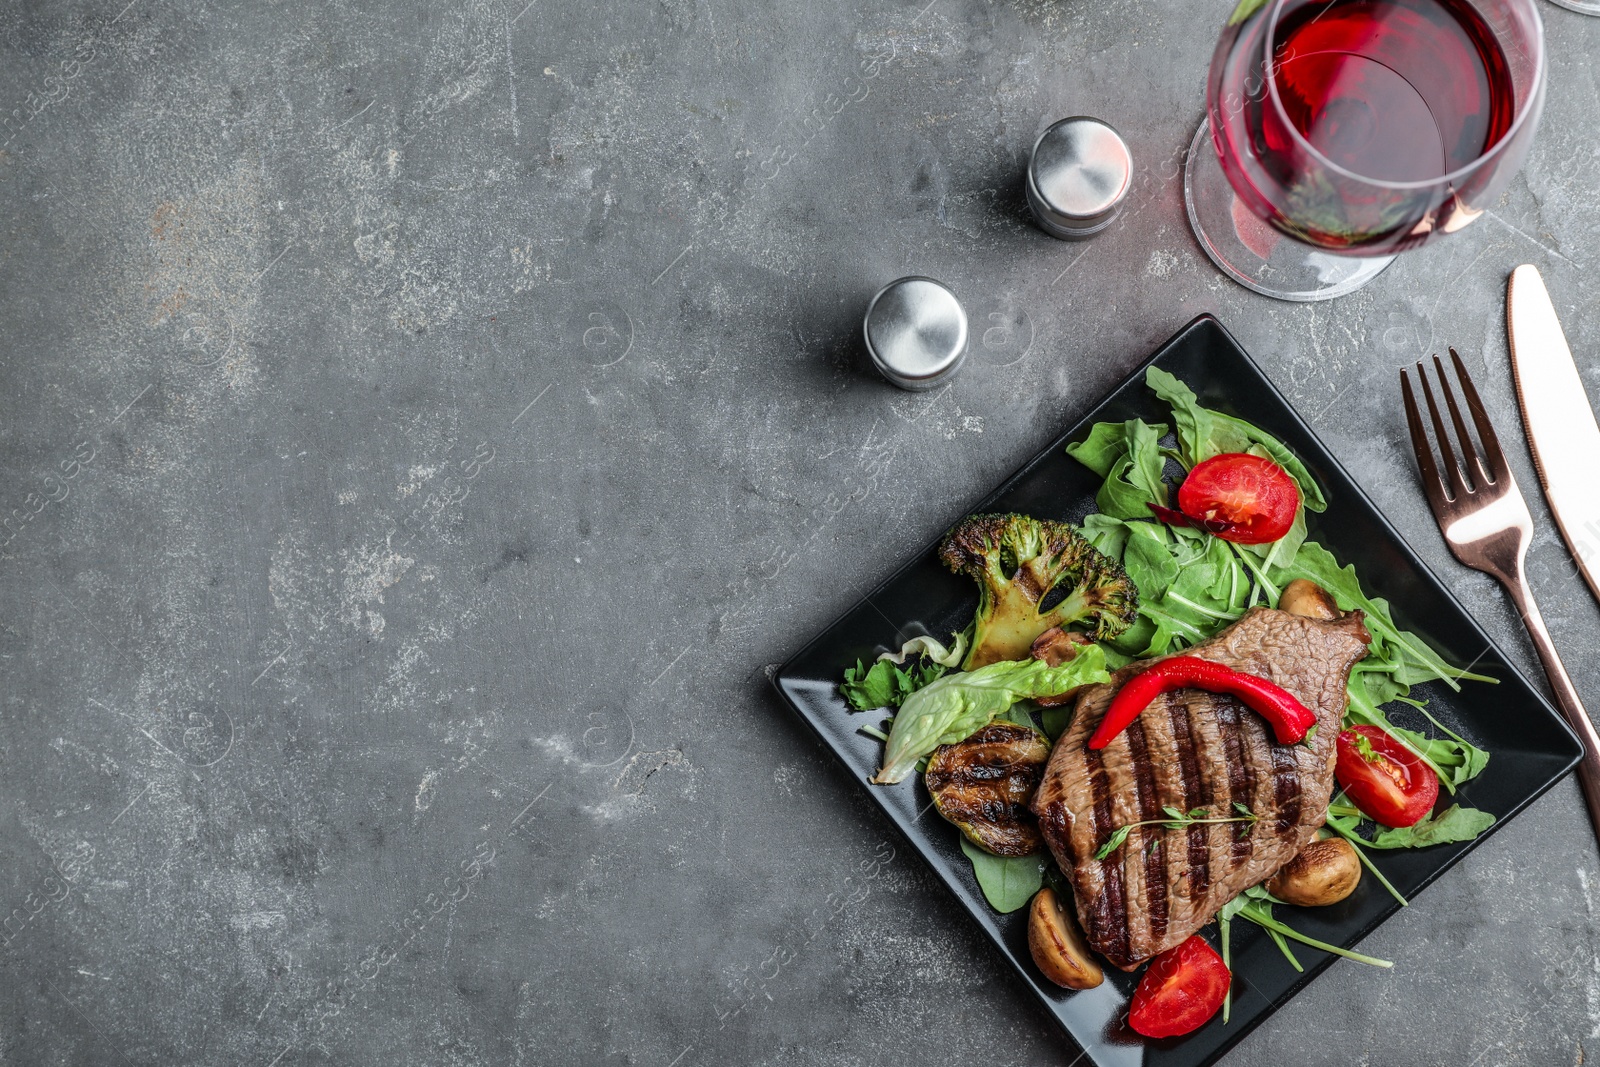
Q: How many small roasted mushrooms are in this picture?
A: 3